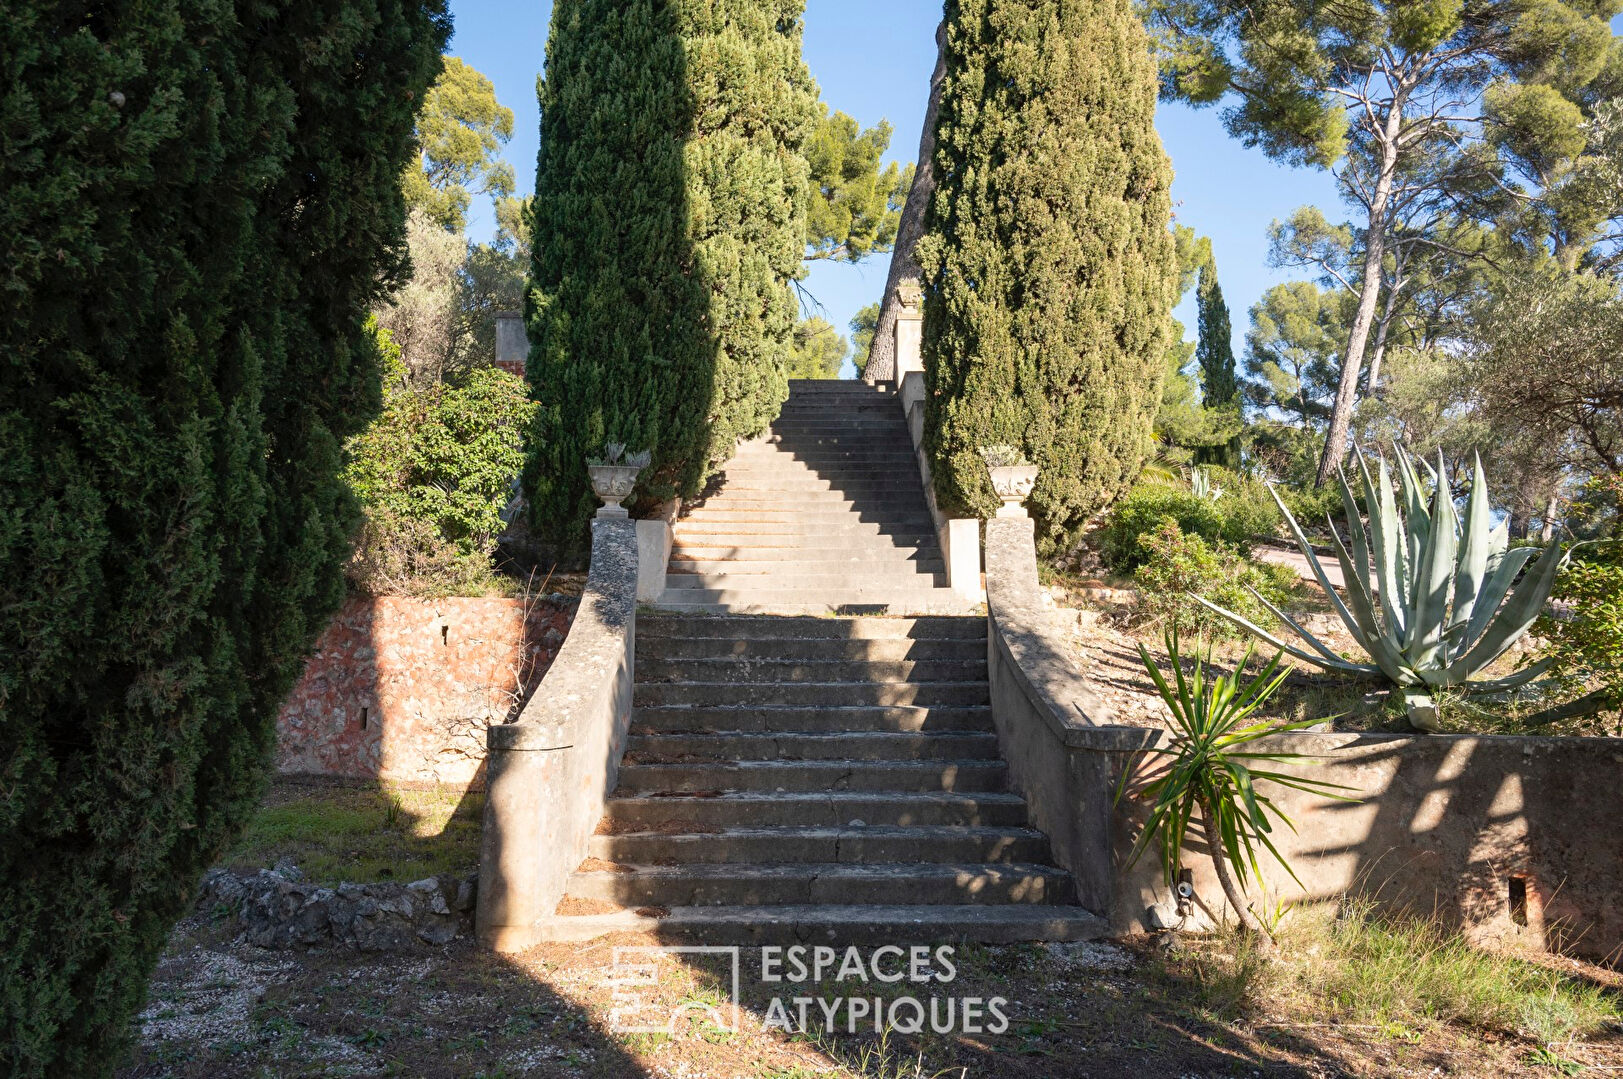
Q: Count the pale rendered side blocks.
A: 2